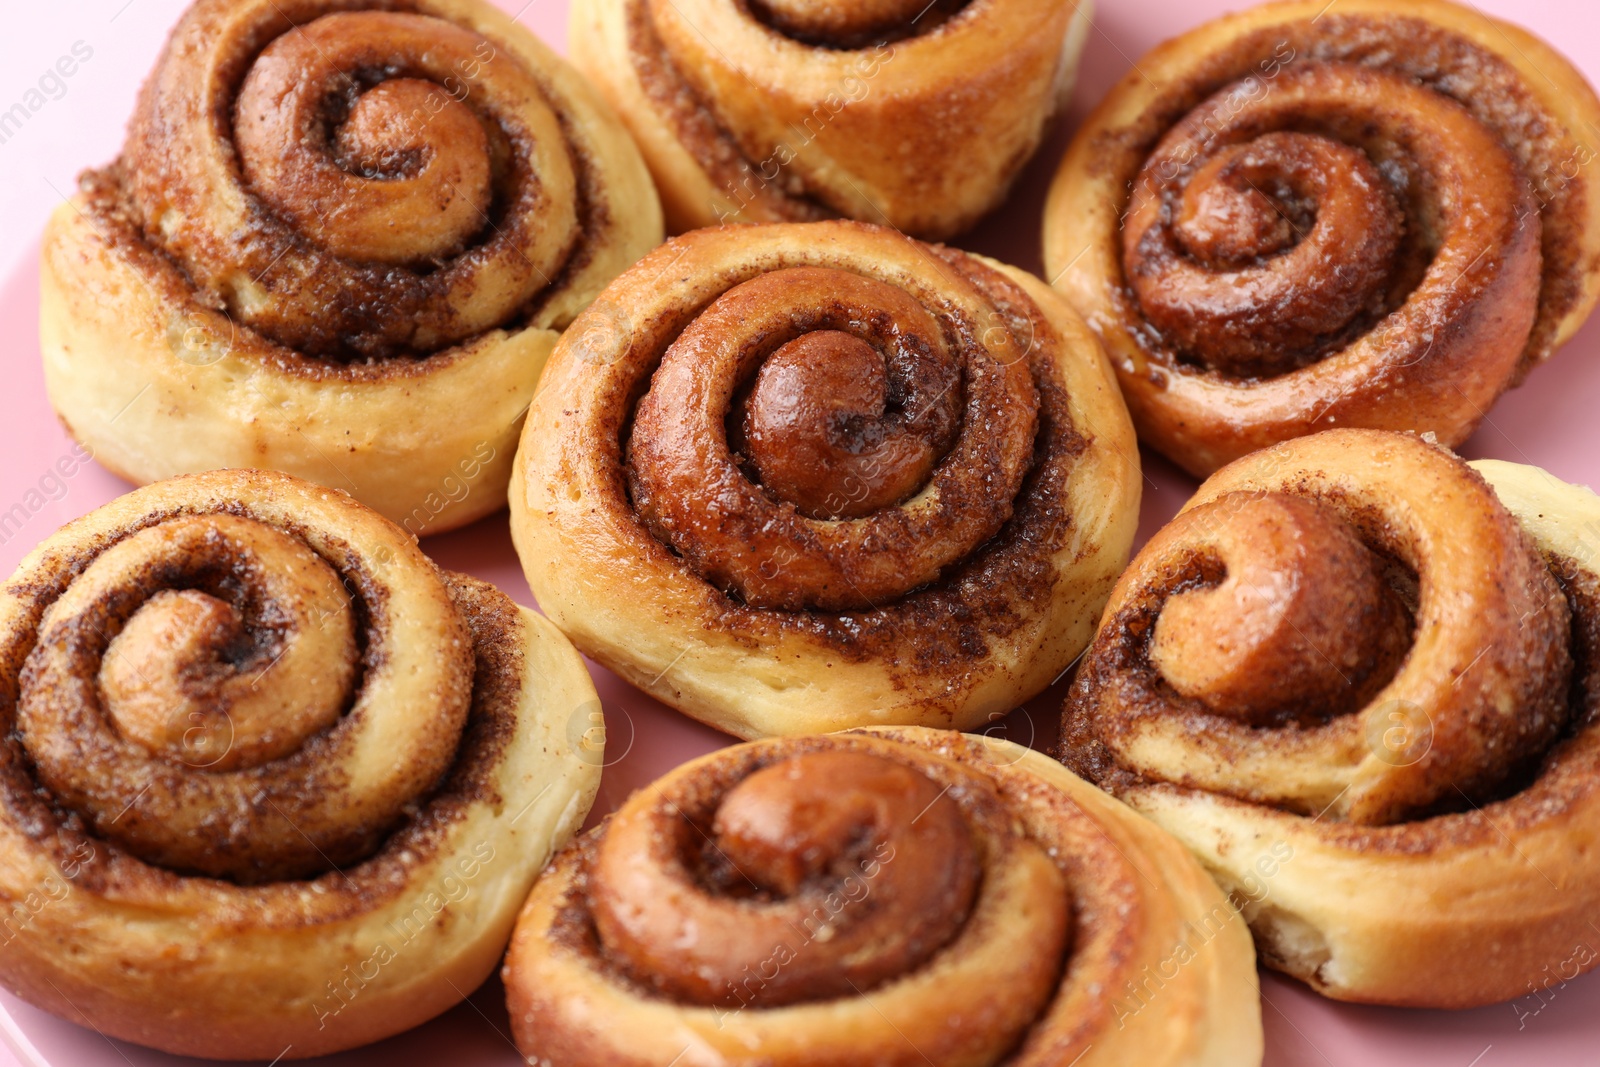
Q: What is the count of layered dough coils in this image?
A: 7